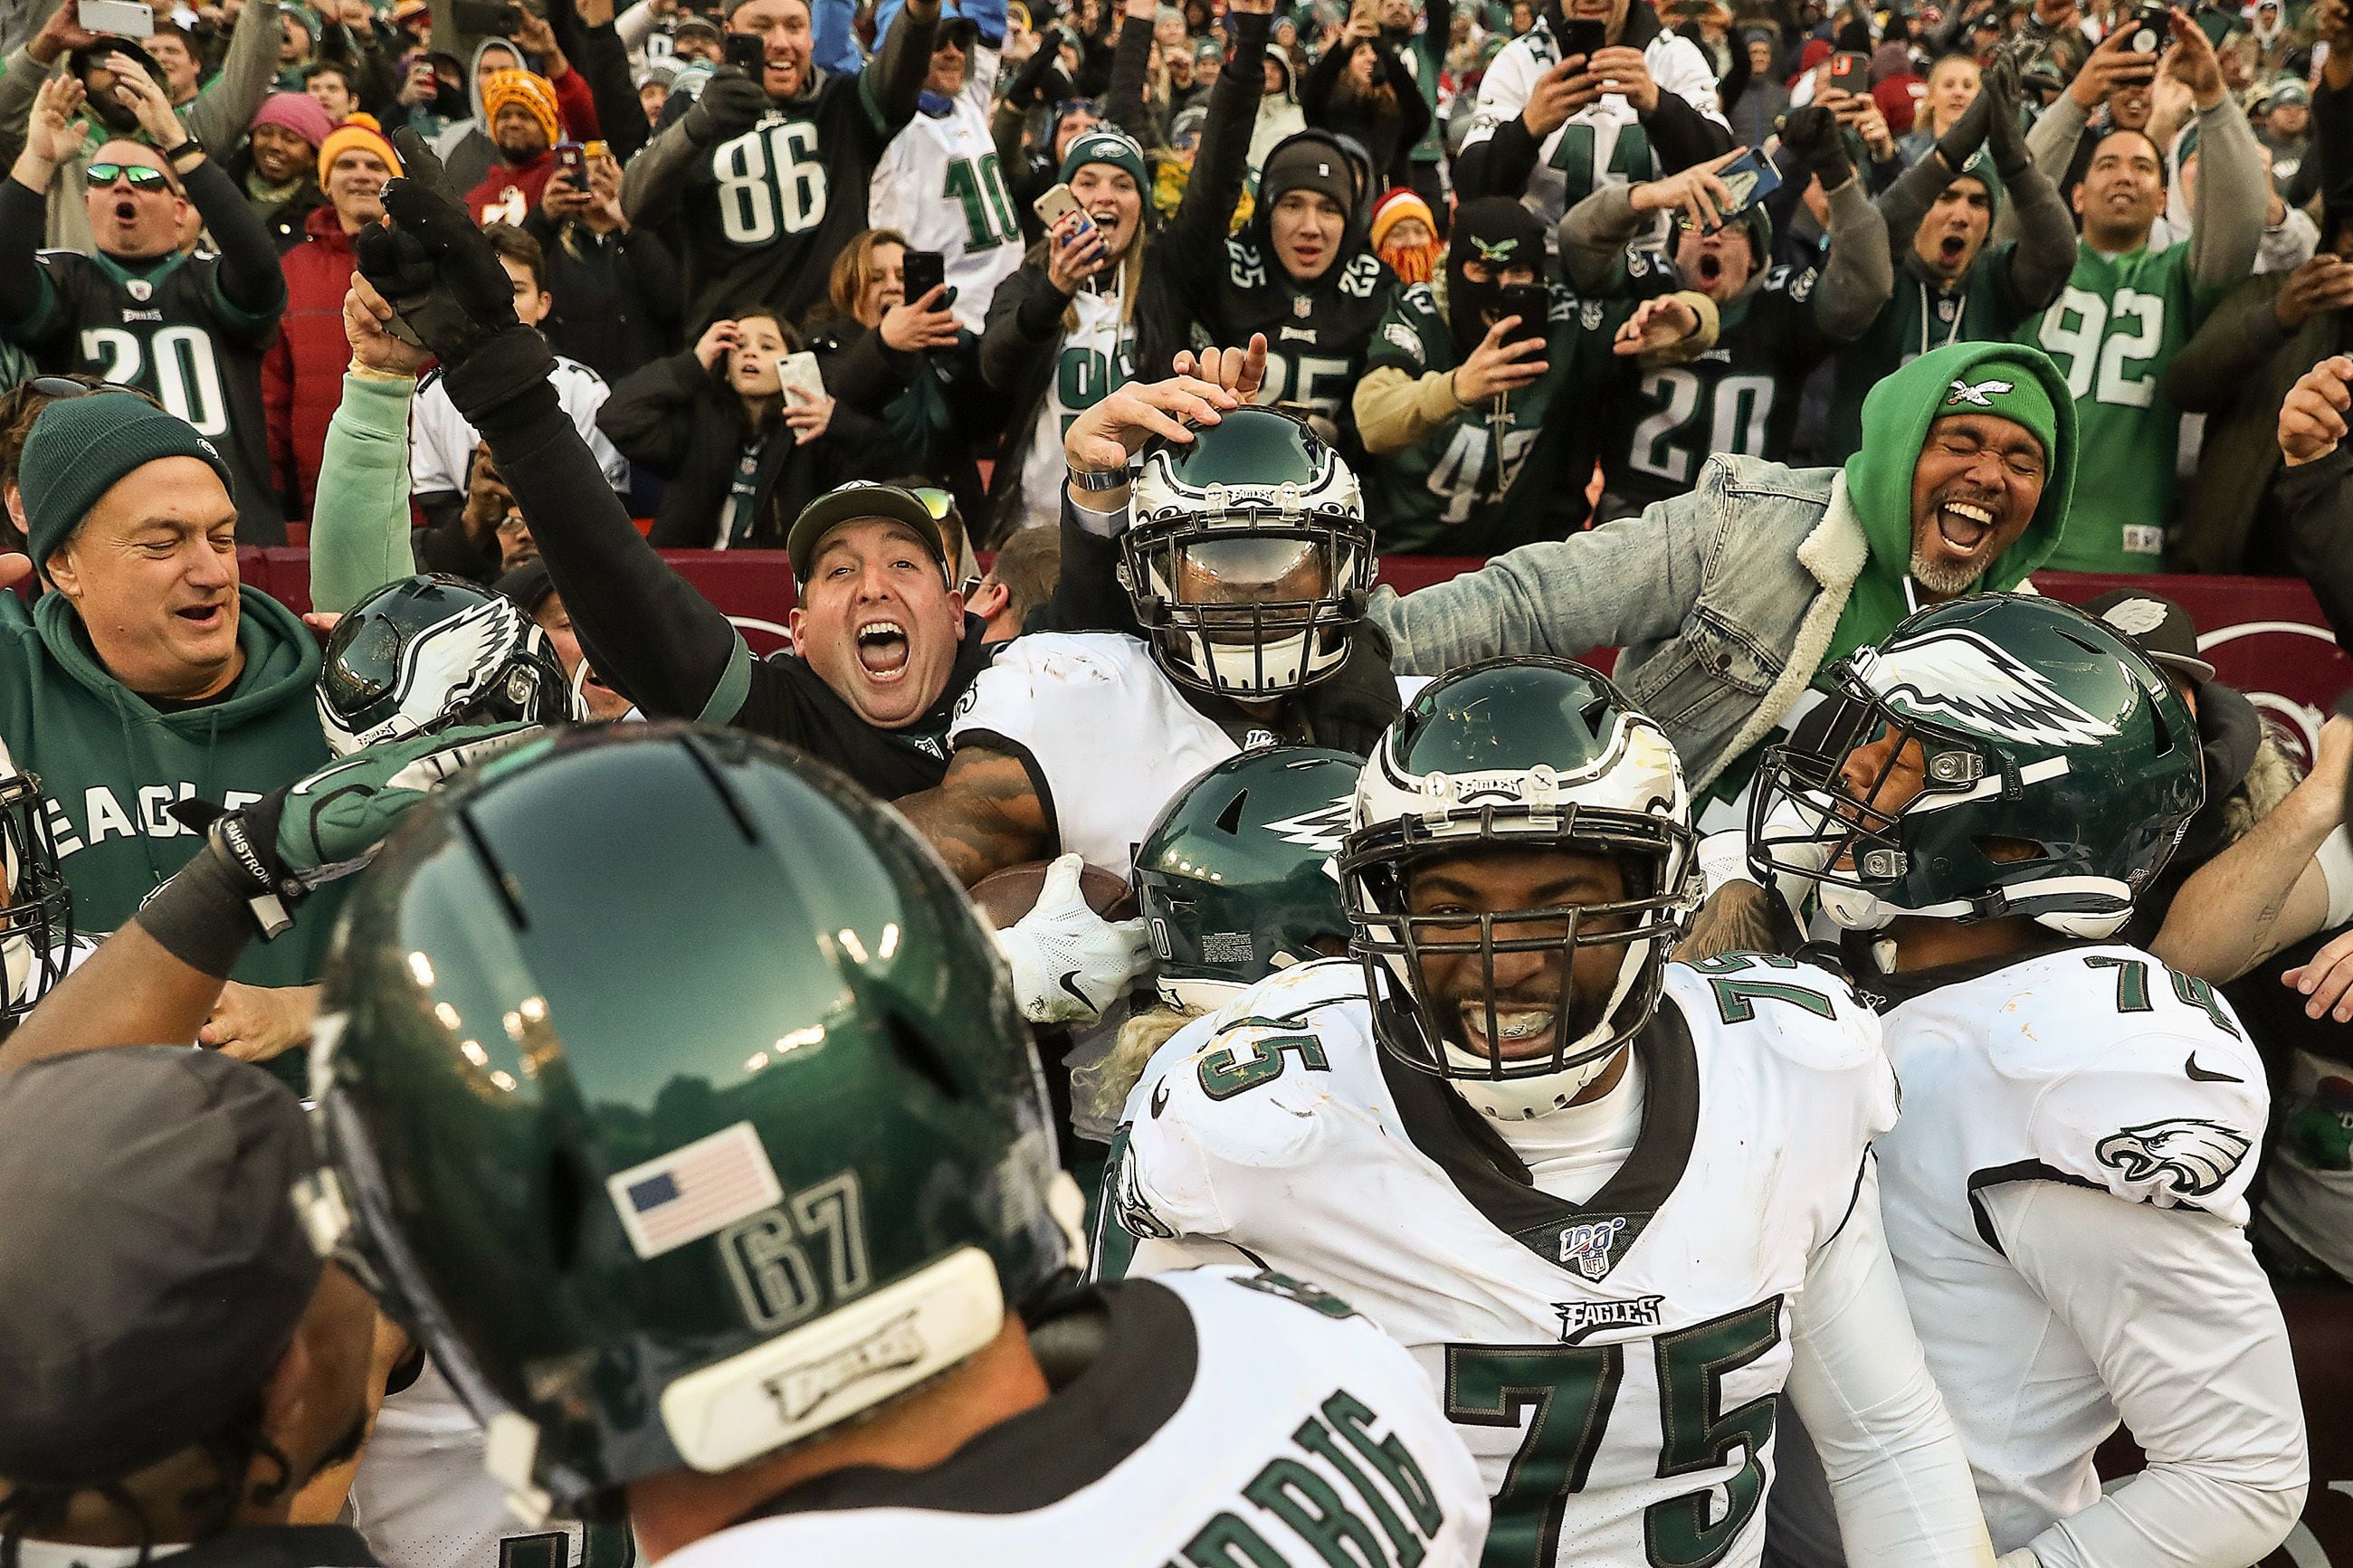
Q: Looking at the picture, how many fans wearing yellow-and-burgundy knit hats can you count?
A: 3